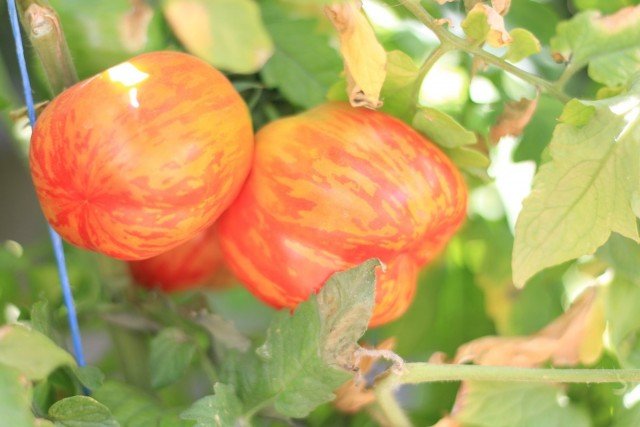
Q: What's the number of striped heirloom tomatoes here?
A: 3